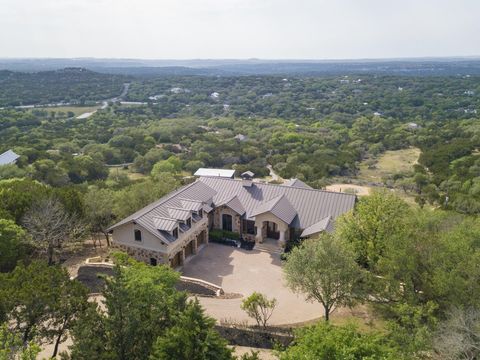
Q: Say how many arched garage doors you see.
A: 3